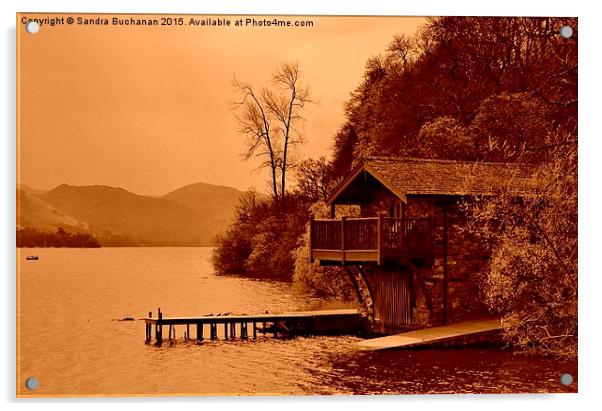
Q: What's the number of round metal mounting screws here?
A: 4